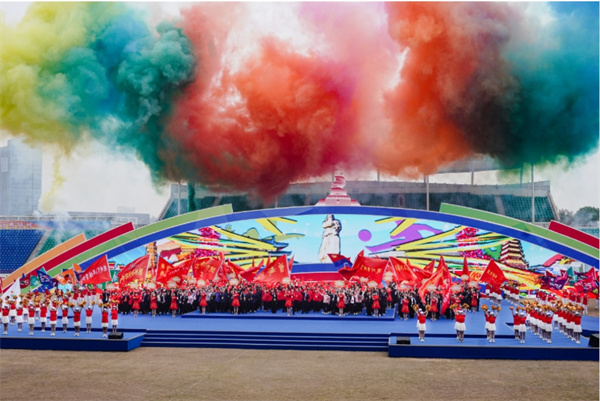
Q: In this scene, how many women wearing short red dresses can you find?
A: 13